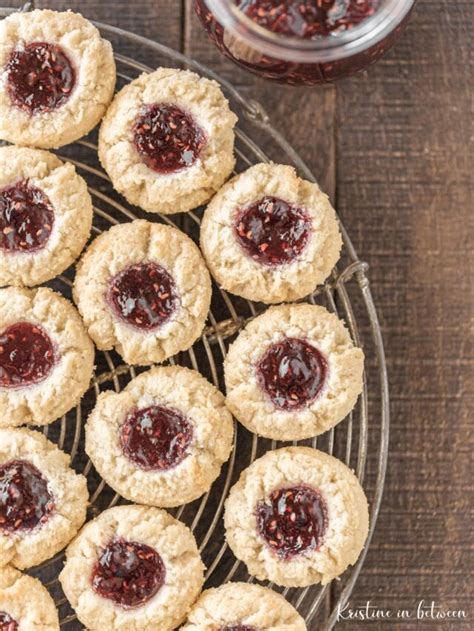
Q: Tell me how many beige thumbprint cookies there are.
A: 13